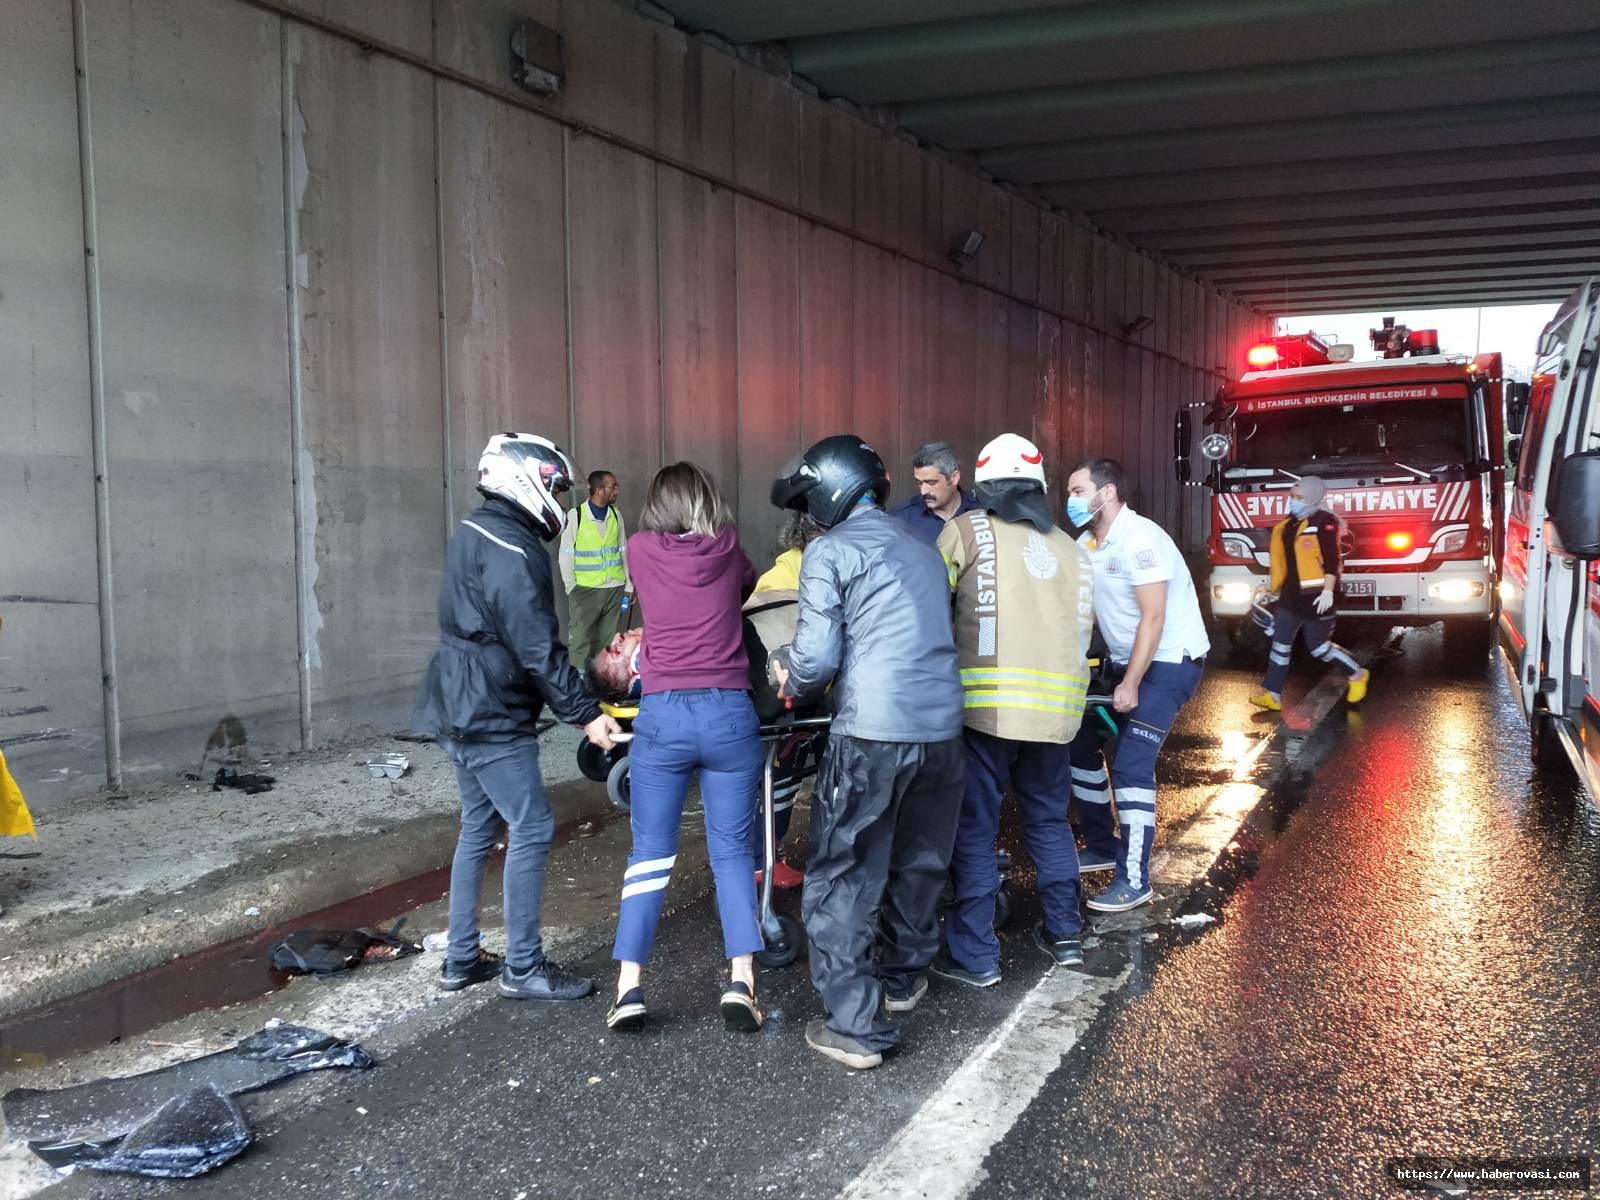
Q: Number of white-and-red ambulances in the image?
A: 1